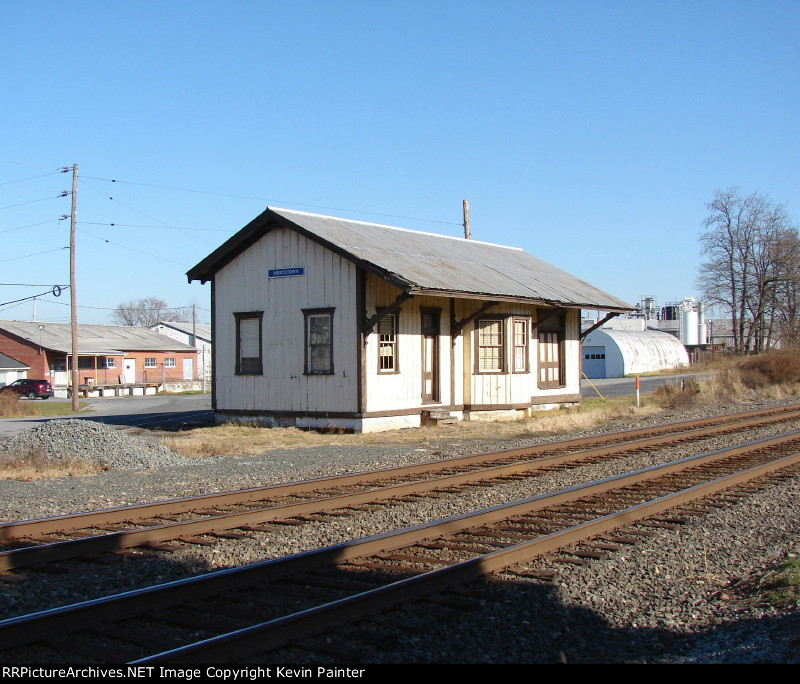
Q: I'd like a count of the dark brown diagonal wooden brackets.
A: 4